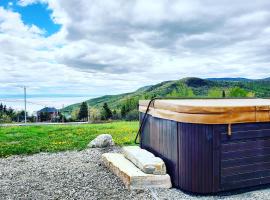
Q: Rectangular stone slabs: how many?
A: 2